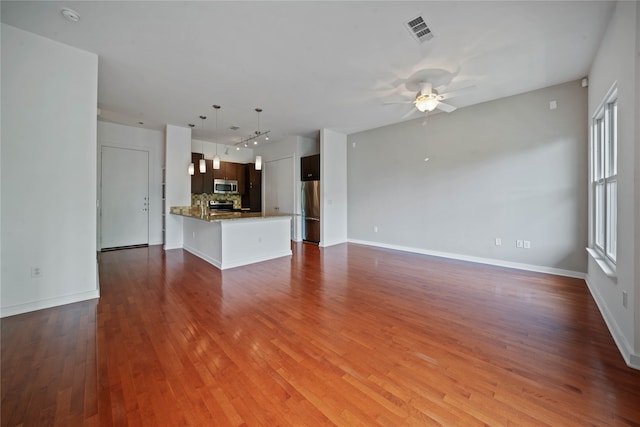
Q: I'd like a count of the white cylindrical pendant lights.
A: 4